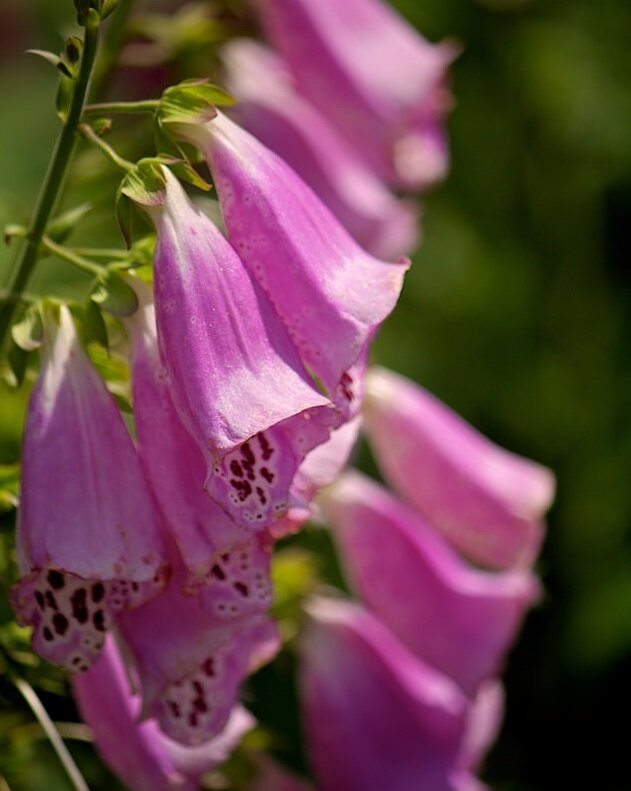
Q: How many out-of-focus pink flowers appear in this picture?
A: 5